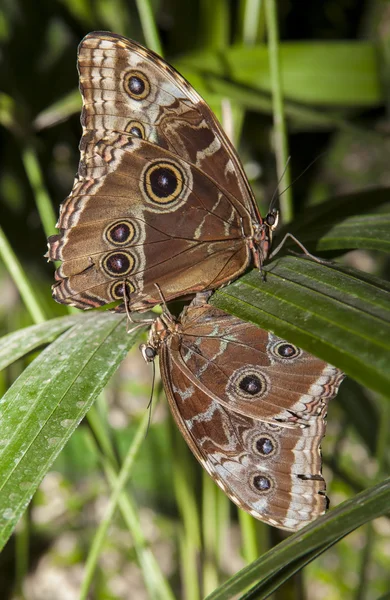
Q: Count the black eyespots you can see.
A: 10